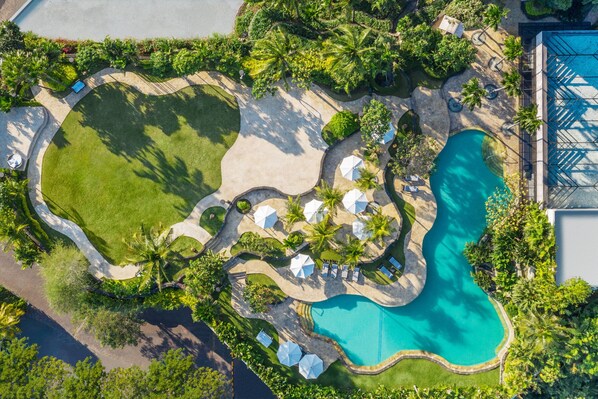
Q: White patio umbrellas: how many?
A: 9